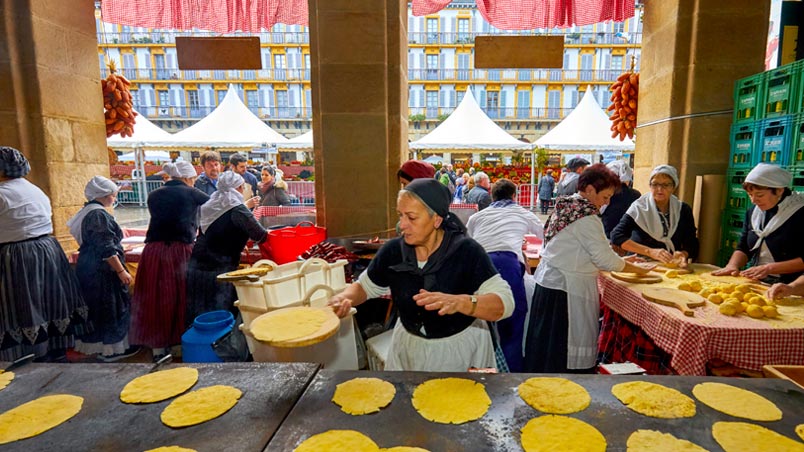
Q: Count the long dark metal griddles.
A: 2